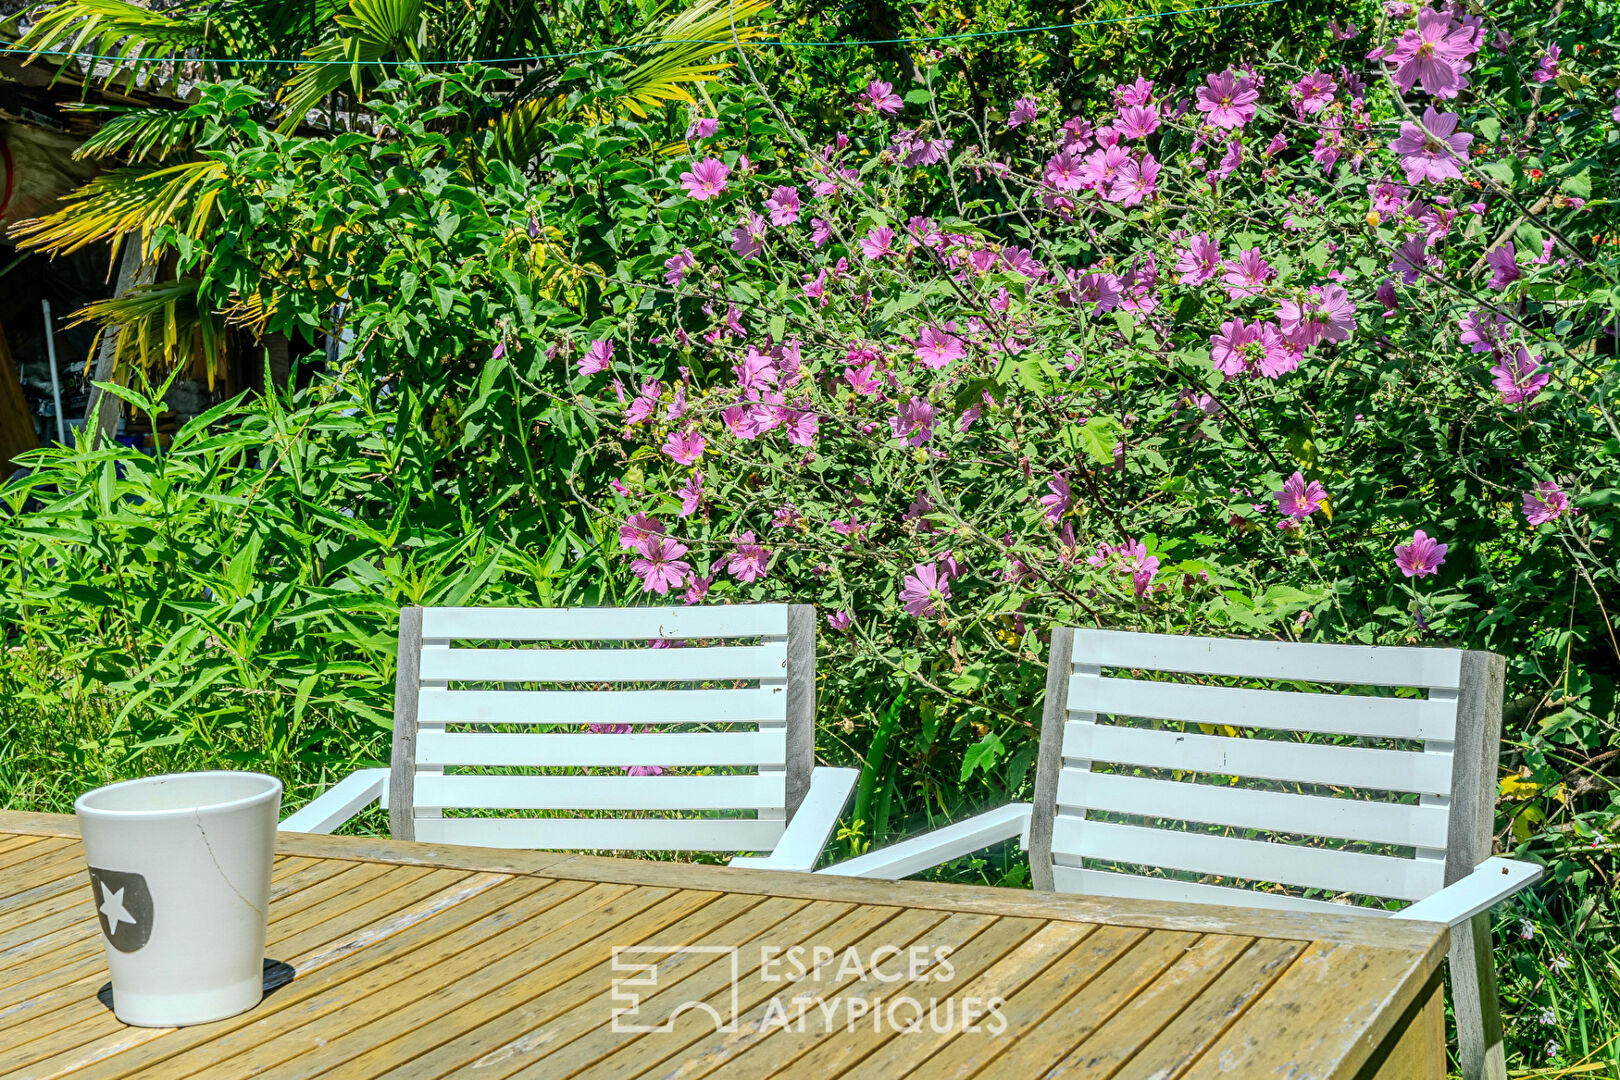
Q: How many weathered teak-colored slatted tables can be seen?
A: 1